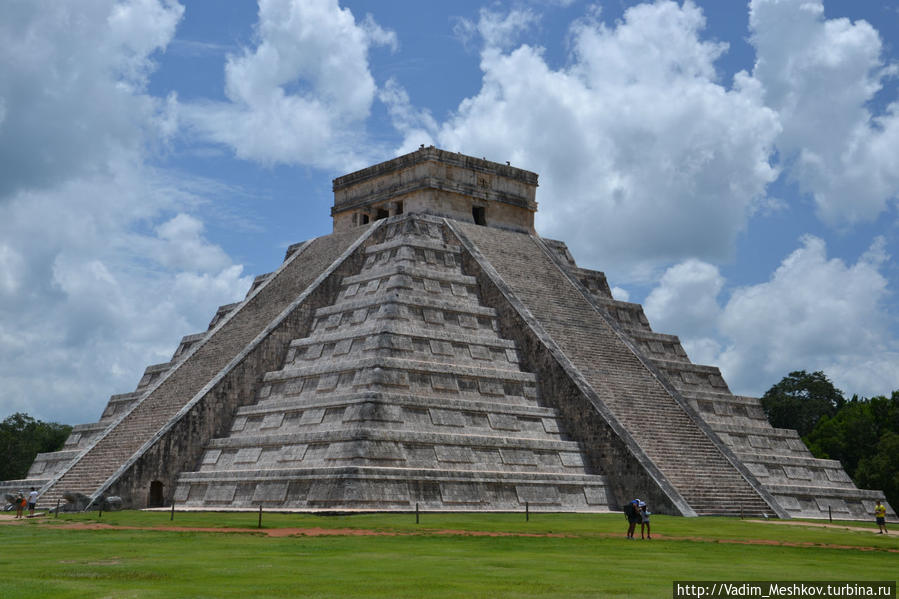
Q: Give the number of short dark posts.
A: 8